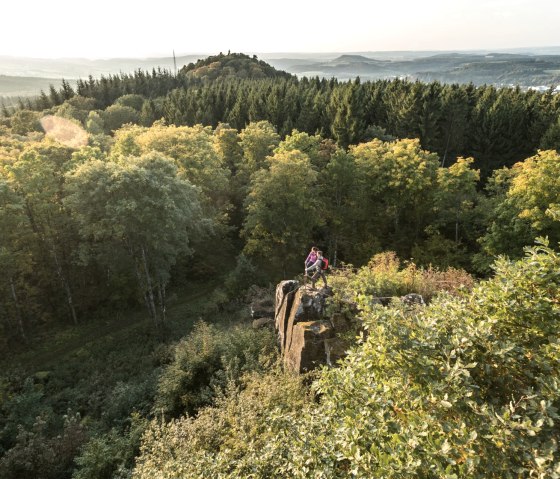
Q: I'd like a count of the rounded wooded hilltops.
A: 1